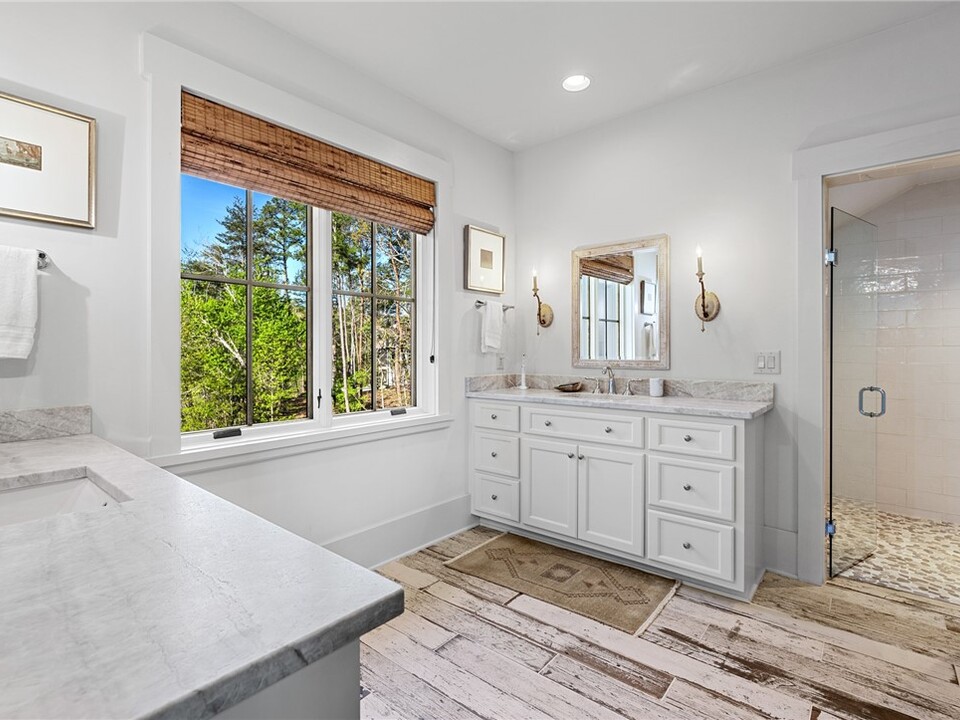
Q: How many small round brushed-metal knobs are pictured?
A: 10